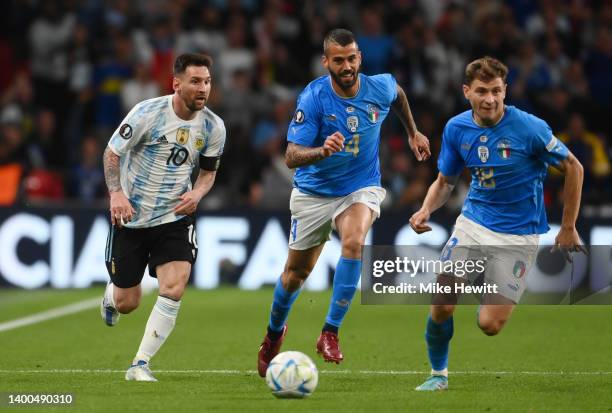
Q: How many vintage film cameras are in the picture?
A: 0